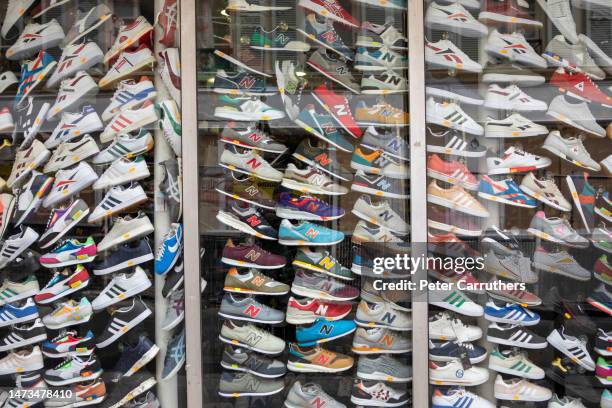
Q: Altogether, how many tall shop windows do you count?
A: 3